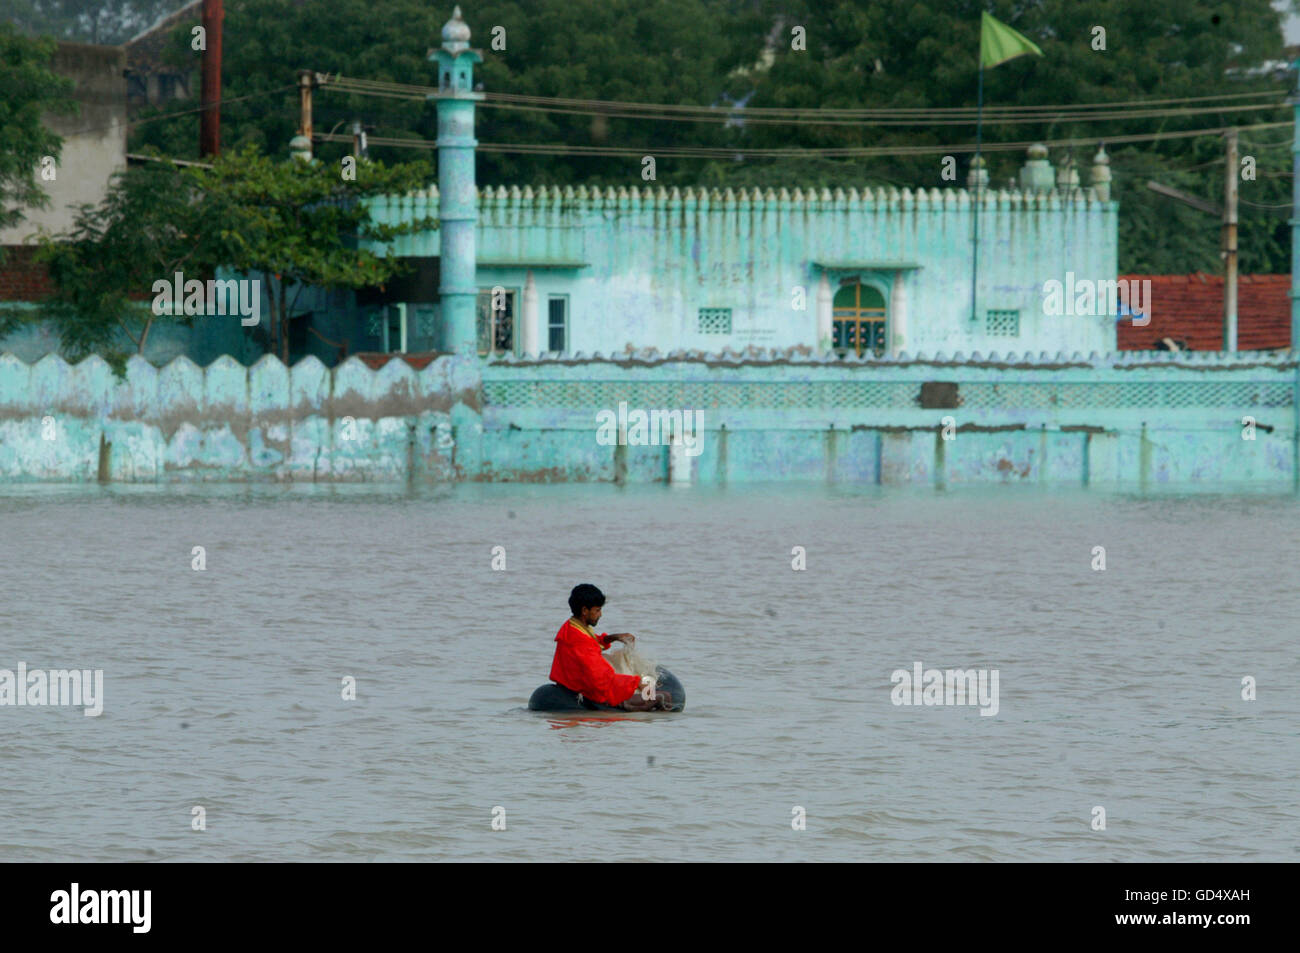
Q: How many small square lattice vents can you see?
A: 2